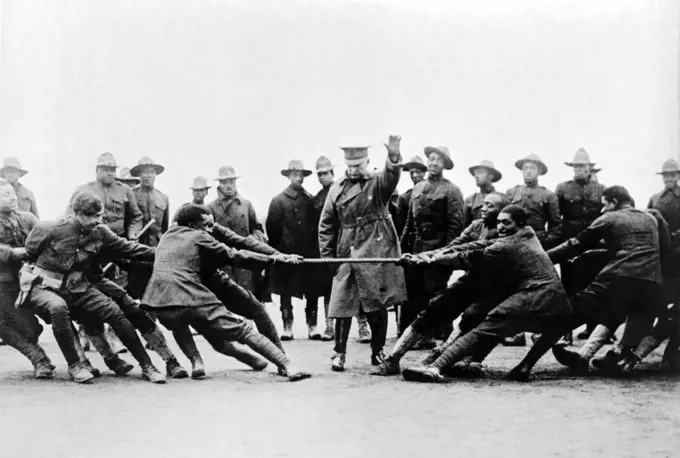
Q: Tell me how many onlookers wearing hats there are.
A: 15